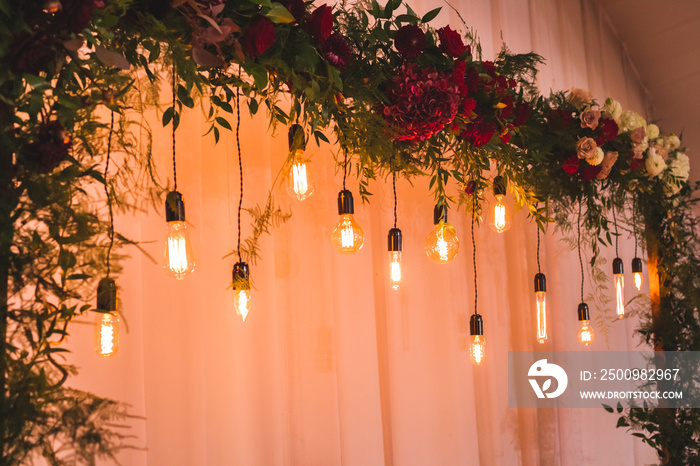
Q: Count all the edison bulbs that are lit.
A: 13